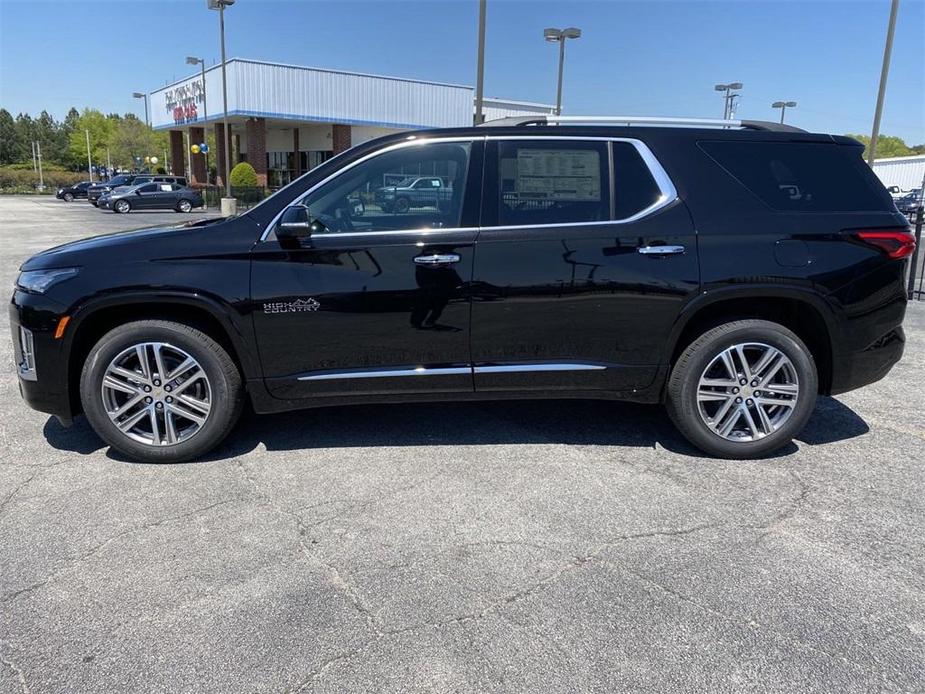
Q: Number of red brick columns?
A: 5